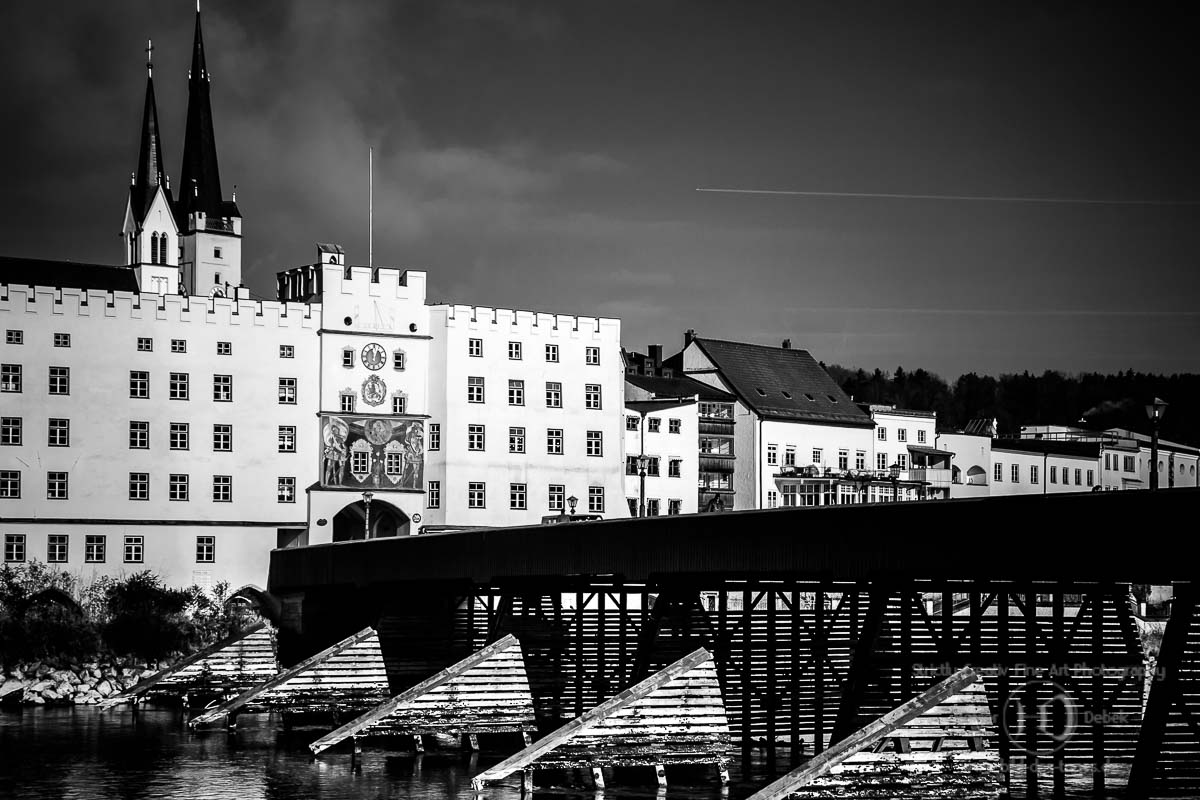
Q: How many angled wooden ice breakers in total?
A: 5